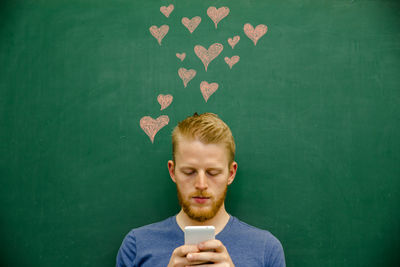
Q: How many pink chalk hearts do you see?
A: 13